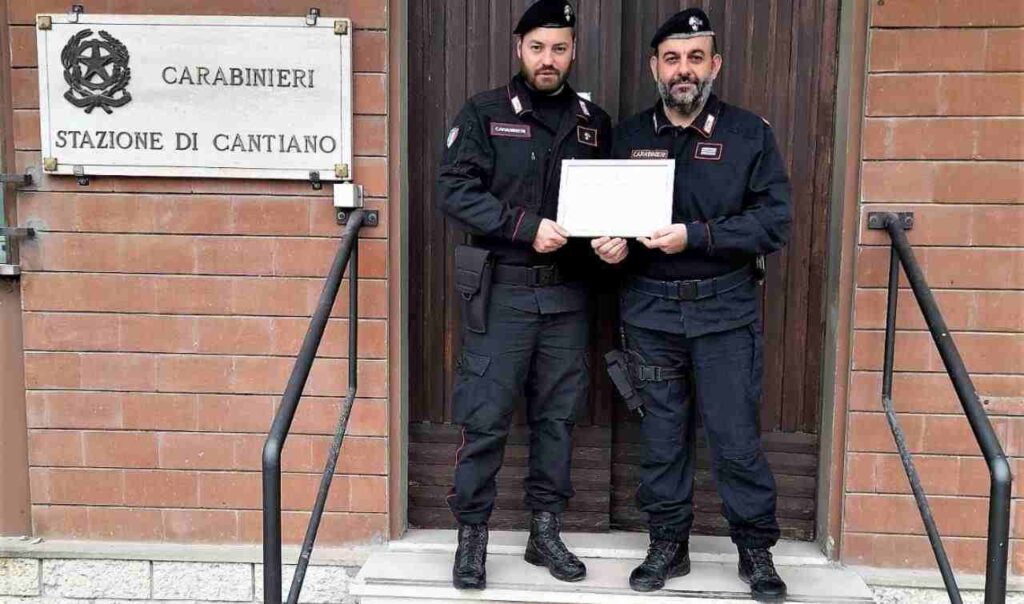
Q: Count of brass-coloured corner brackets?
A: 4